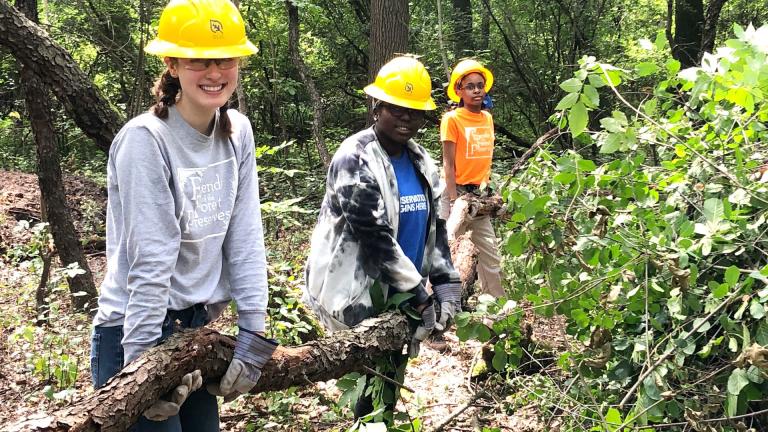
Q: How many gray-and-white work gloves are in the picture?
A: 4